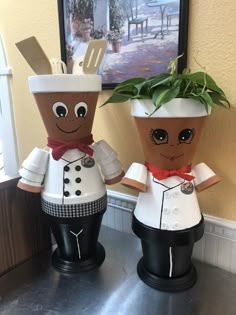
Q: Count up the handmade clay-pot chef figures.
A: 2